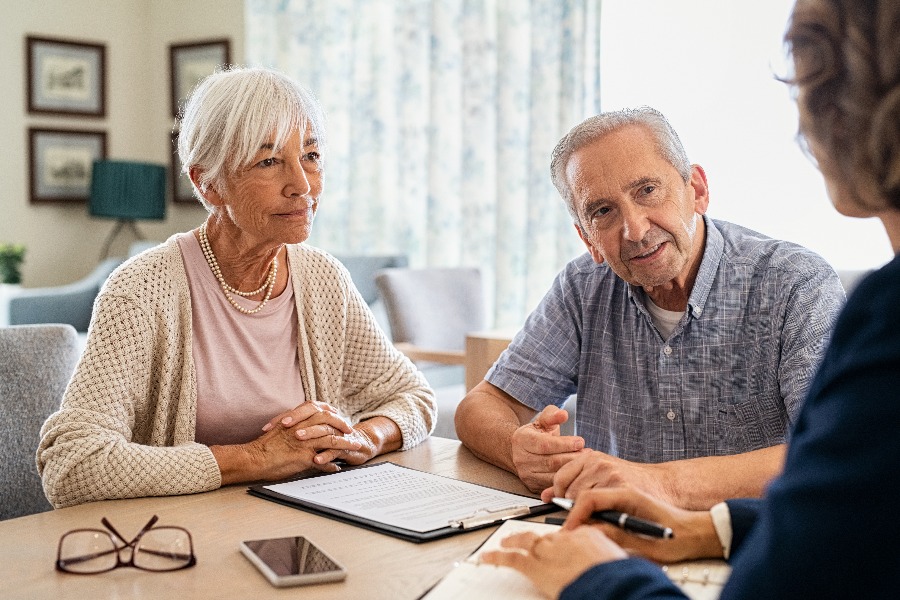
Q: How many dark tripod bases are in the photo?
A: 1